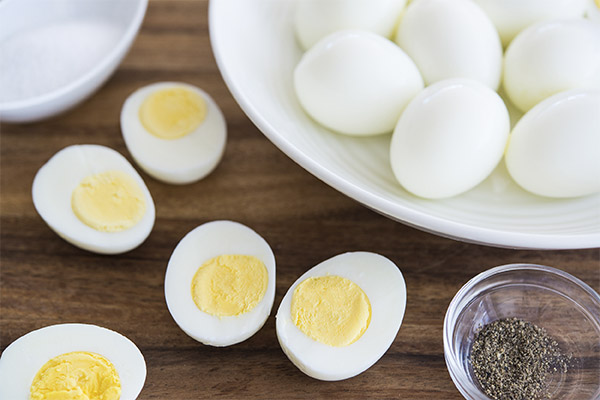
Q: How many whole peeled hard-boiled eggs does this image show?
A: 7